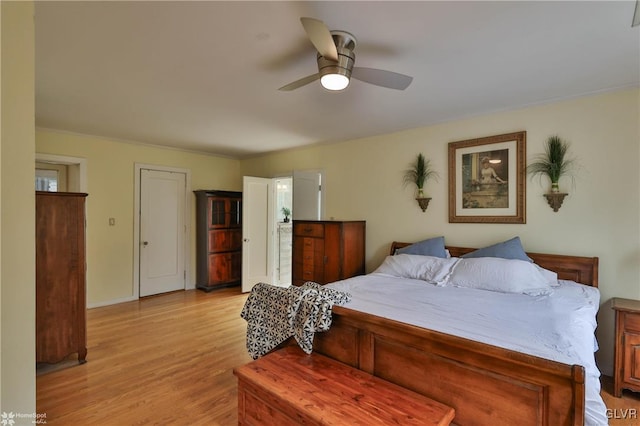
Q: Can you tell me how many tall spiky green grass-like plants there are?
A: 2